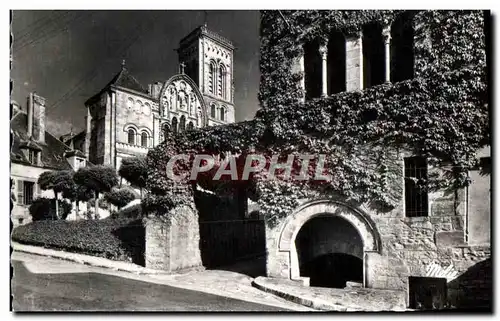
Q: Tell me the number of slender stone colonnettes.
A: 2